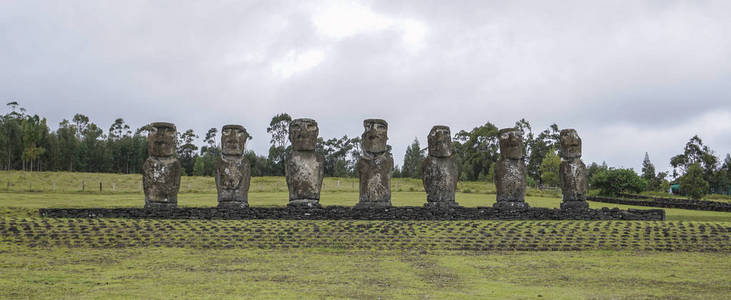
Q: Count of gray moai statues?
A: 7